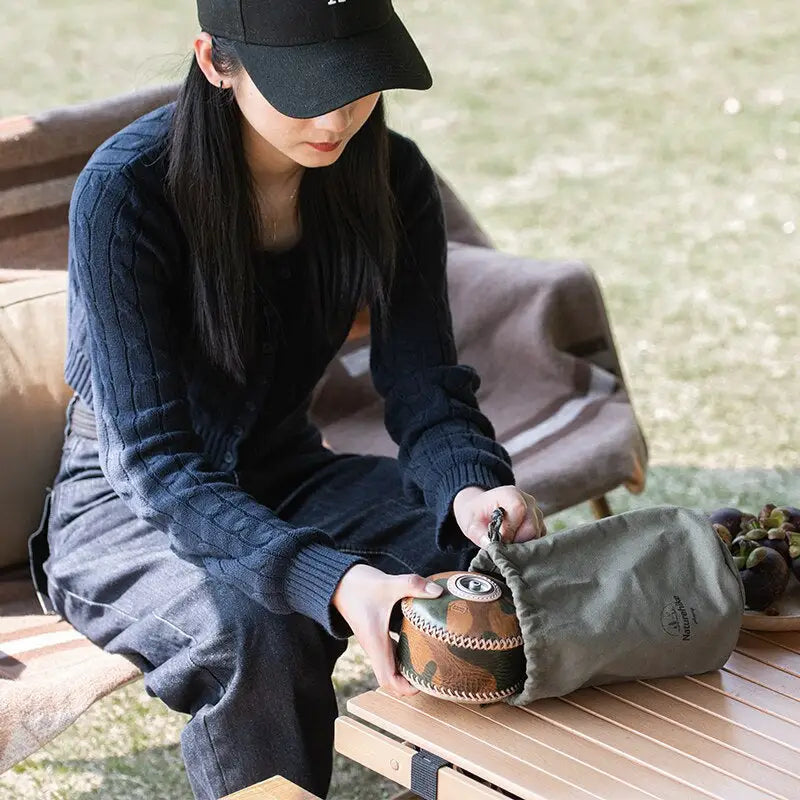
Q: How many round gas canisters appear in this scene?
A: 1